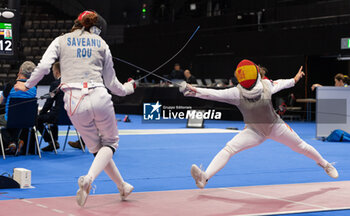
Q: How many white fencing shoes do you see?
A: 4